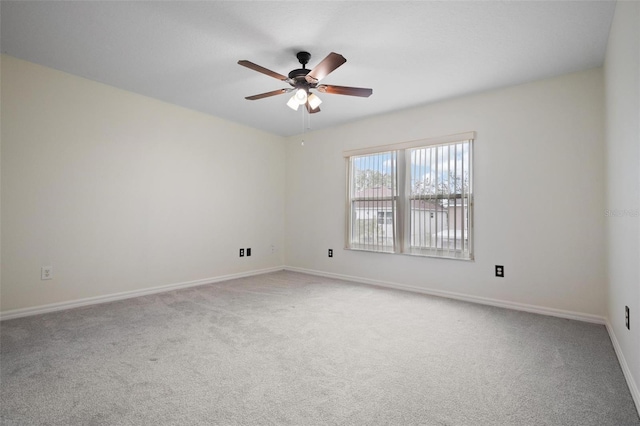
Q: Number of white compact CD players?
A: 0